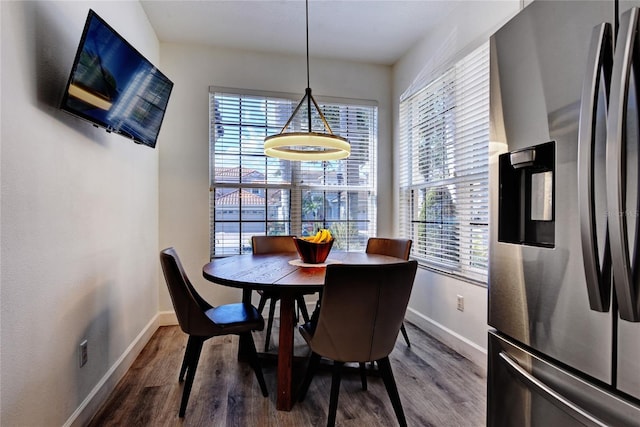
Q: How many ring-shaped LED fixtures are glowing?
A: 1